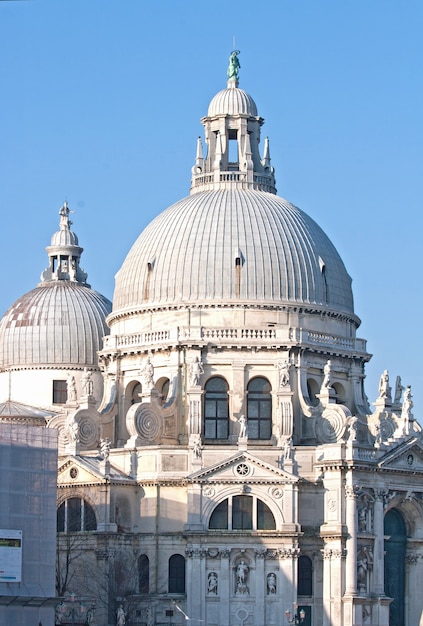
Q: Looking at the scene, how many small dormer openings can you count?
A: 3